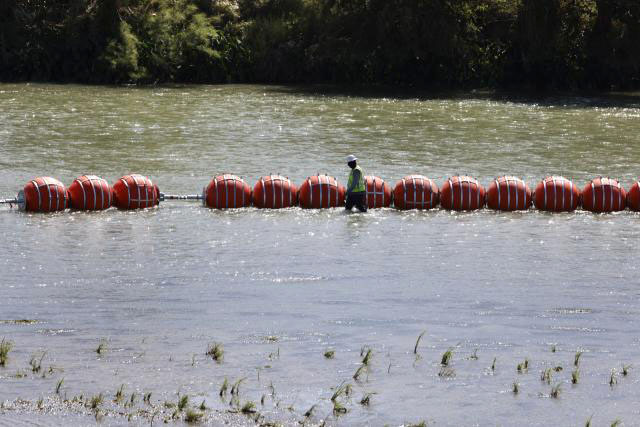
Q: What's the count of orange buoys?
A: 13